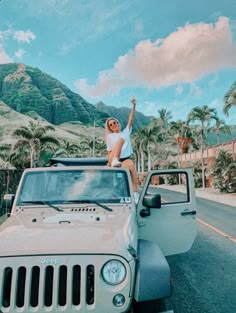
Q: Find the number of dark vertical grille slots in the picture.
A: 7